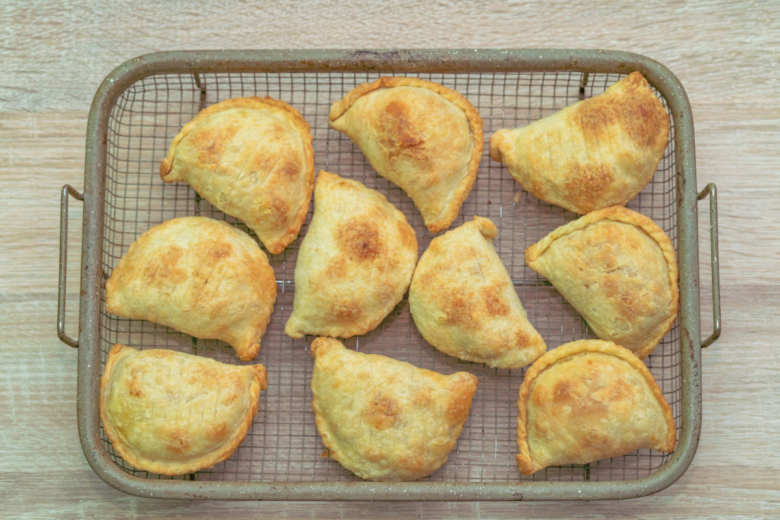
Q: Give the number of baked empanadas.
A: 10